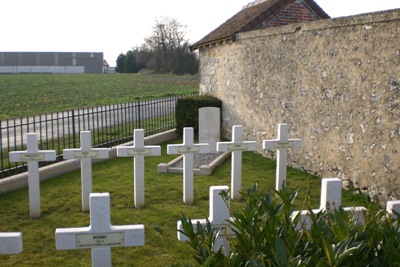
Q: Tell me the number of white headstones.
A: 12